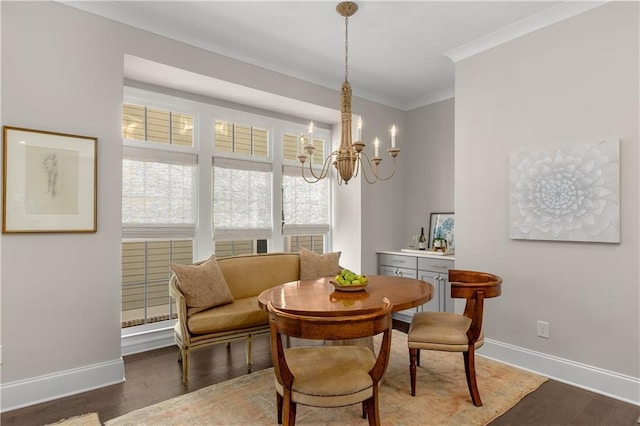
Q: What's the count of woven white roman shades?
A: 3